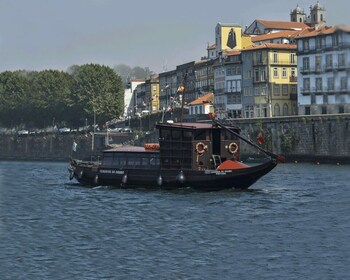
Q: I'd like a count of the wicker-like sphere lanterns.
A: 0